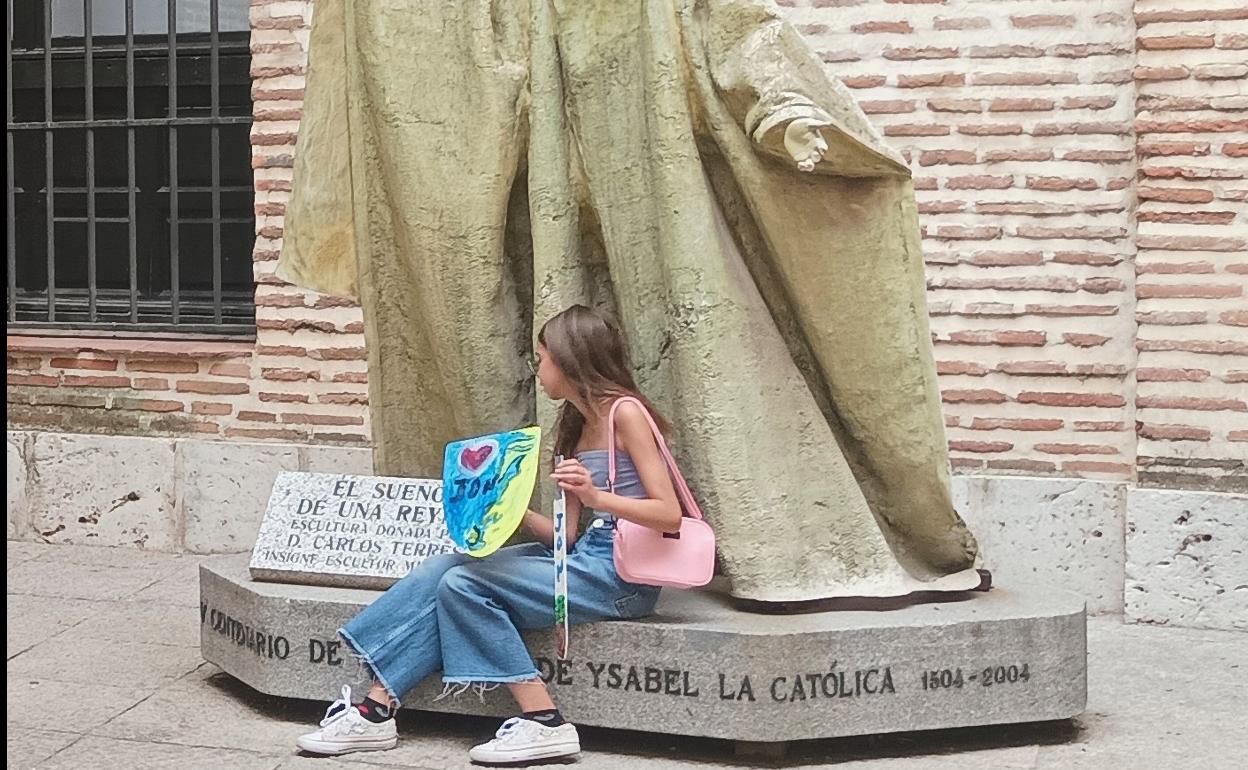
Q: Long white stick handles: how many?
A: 1